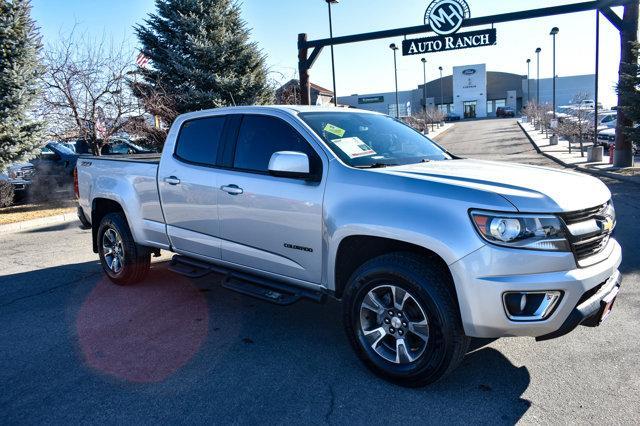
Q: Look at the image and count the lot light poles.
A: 8